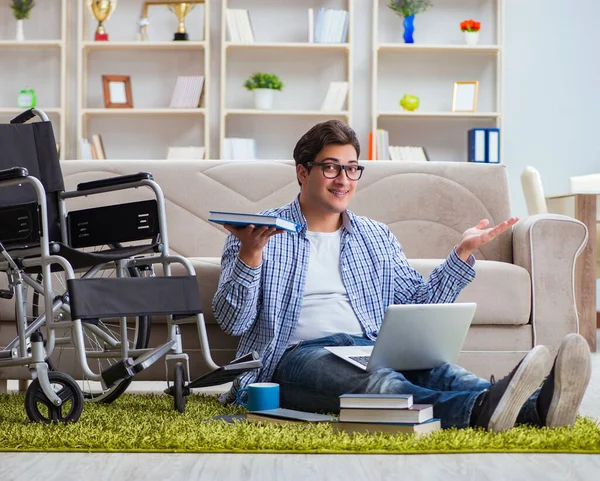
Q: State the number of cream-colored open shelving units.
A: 4